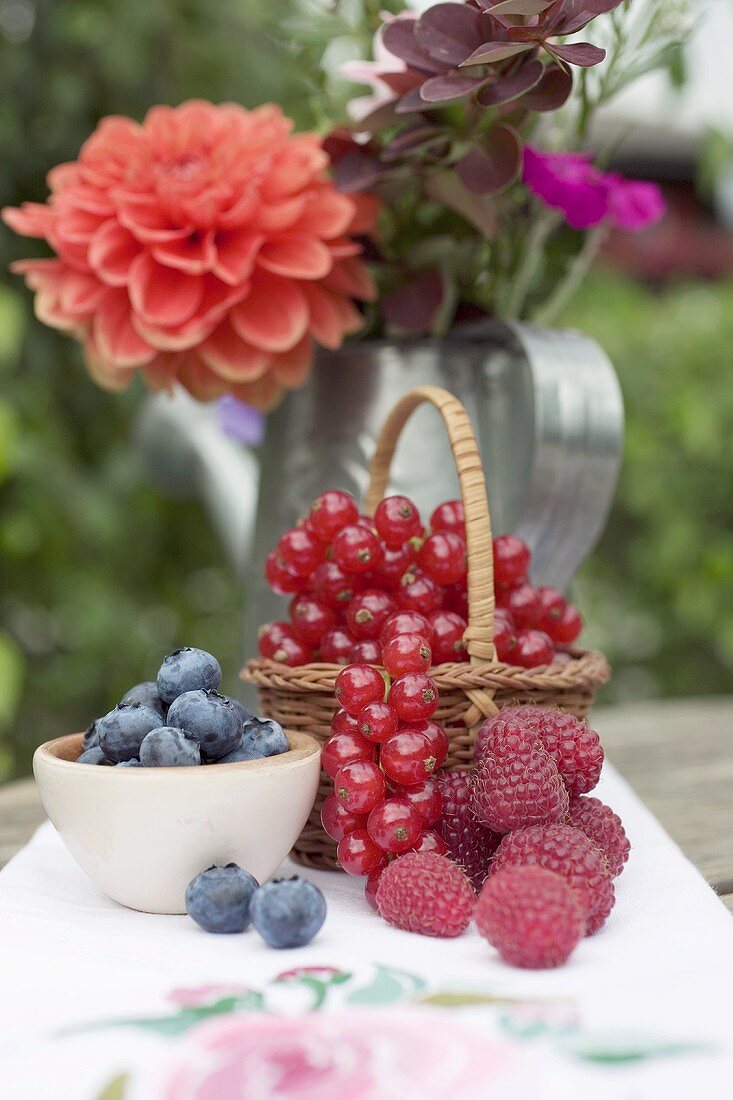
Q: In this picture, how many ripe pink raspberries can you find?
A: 7